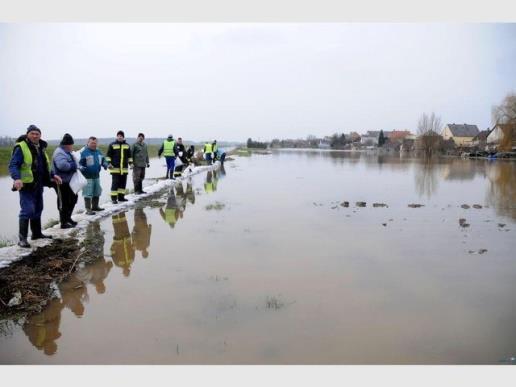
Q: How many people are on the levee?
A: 11